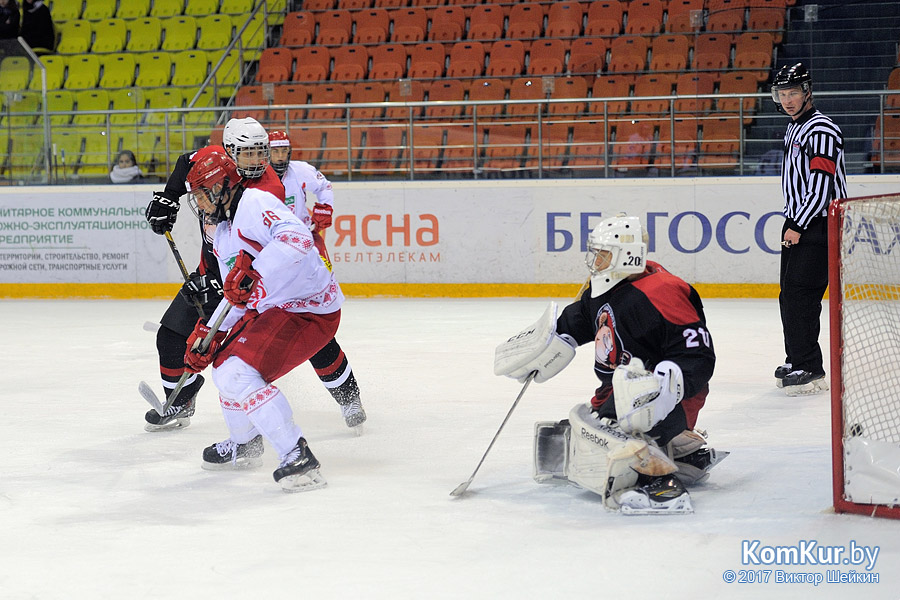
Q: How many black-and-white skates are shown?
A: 8